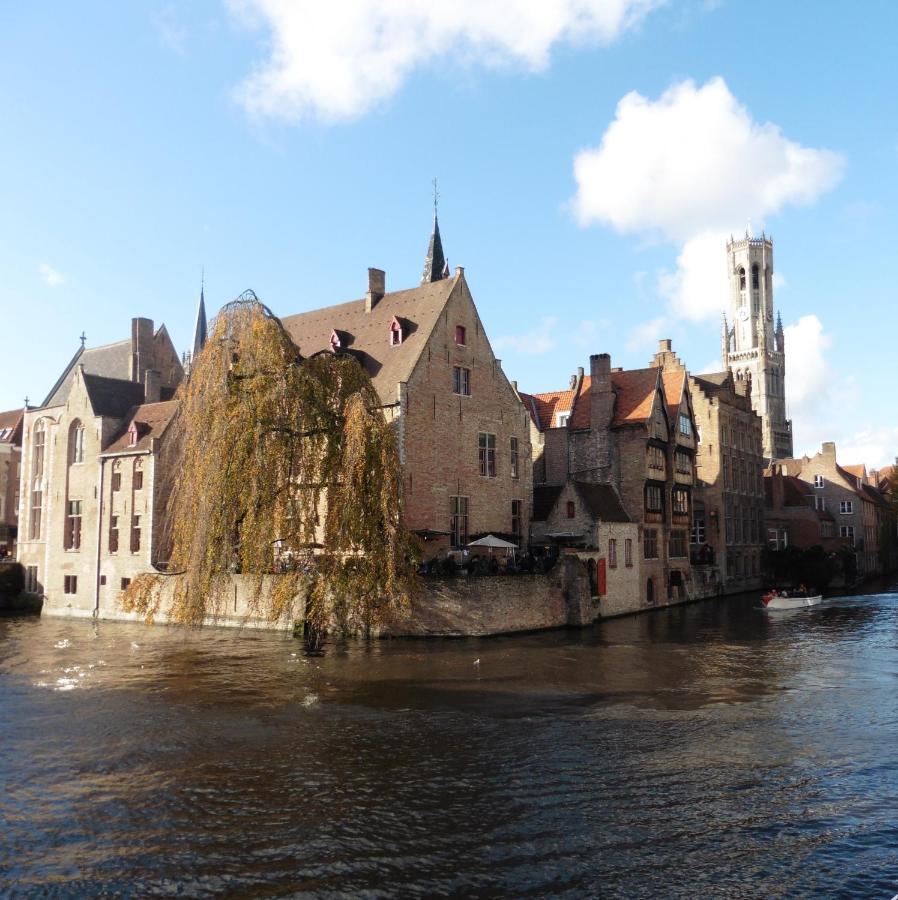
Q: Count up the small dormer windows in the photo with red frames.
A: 3